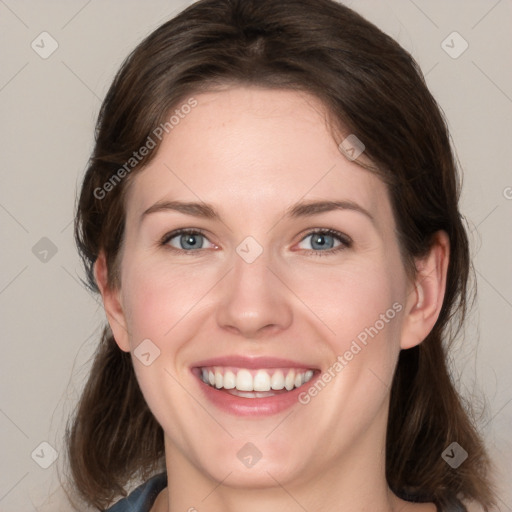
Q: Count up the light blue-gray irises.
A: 2